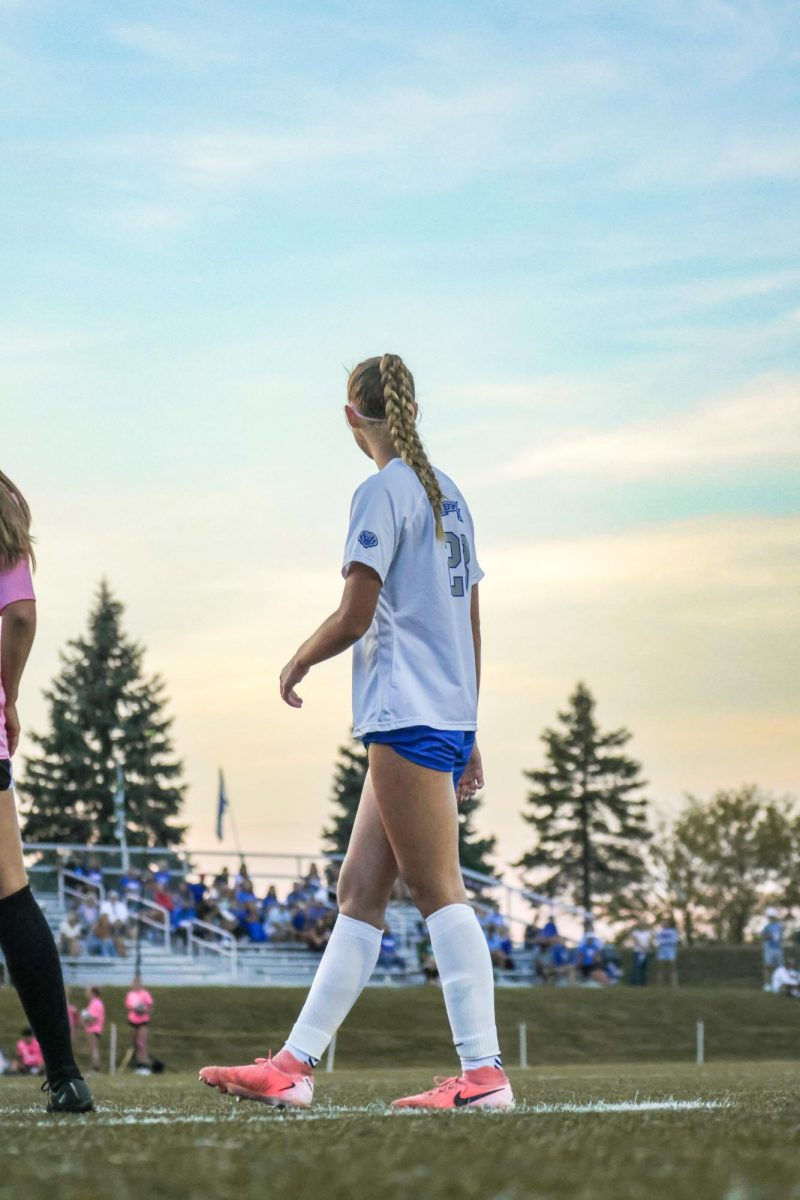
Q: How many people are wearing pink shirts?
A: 5